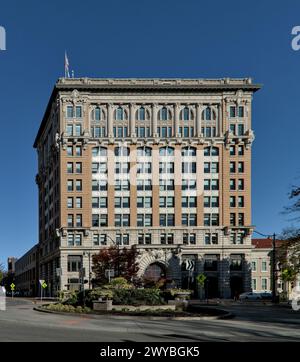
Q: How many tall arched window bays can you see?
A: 6